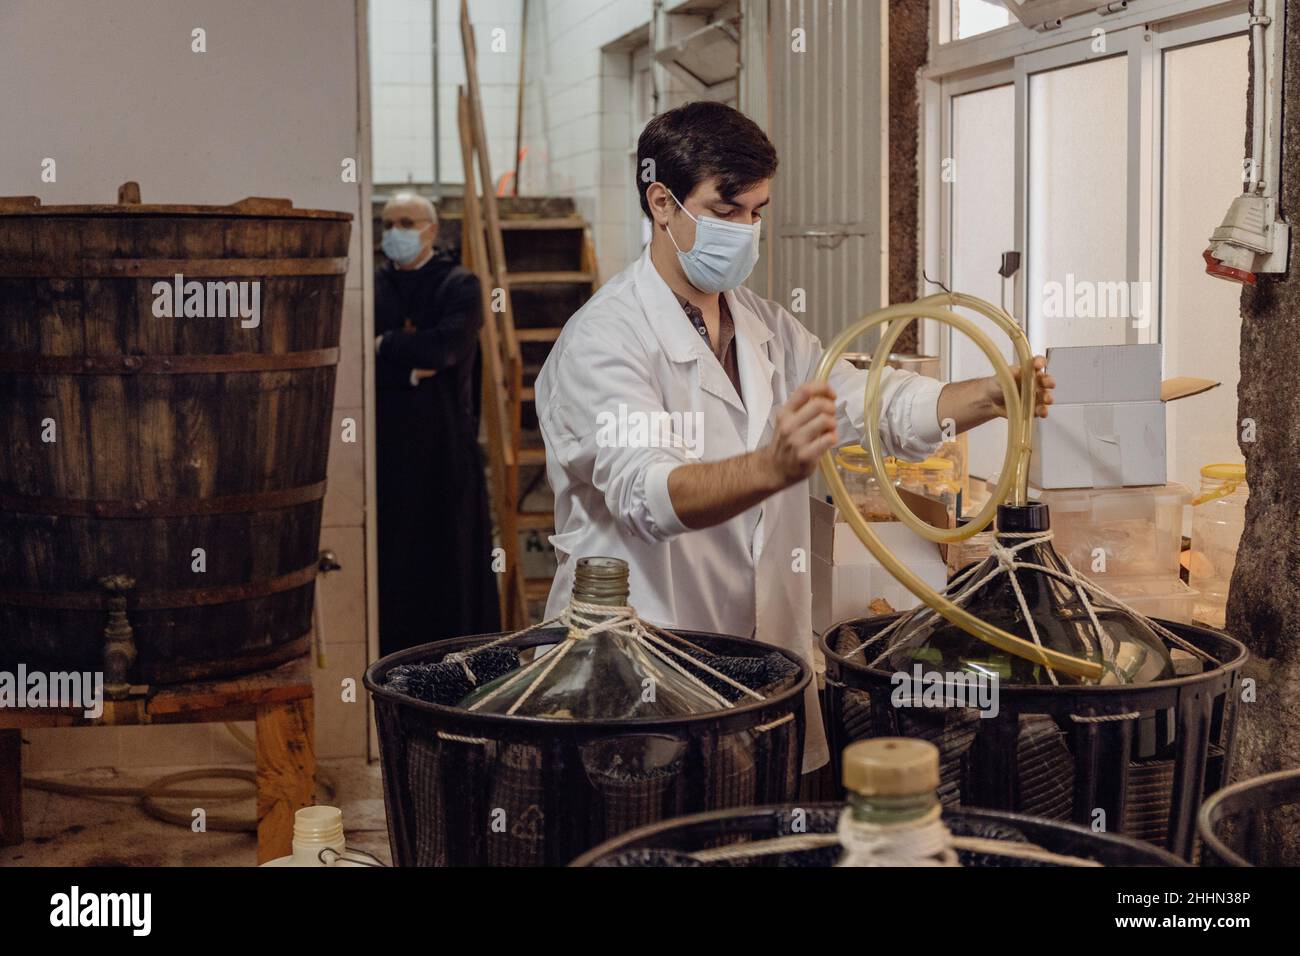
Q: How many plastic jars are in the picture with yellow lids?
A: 3